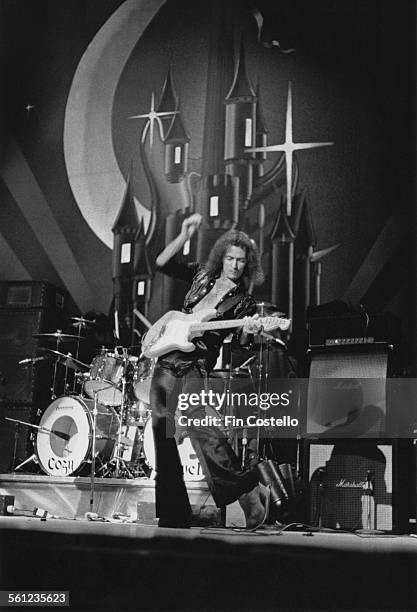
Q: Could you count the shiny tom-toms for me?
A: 2